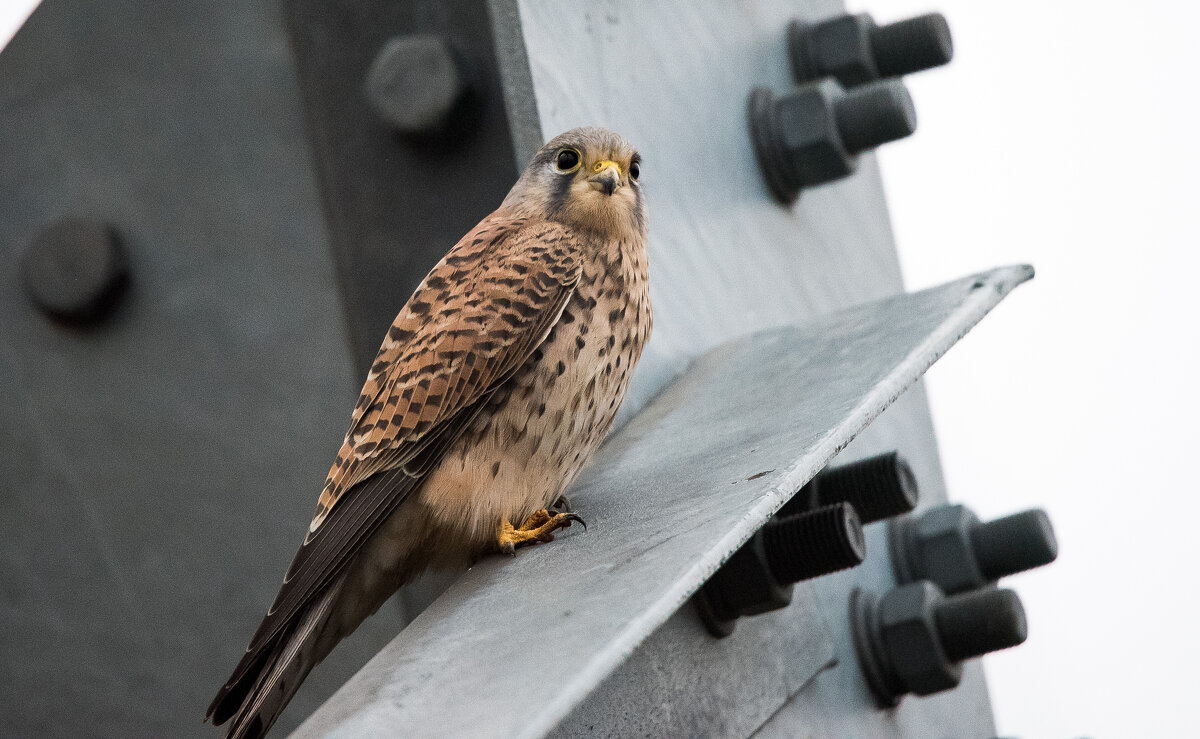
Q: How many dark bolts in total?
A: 8